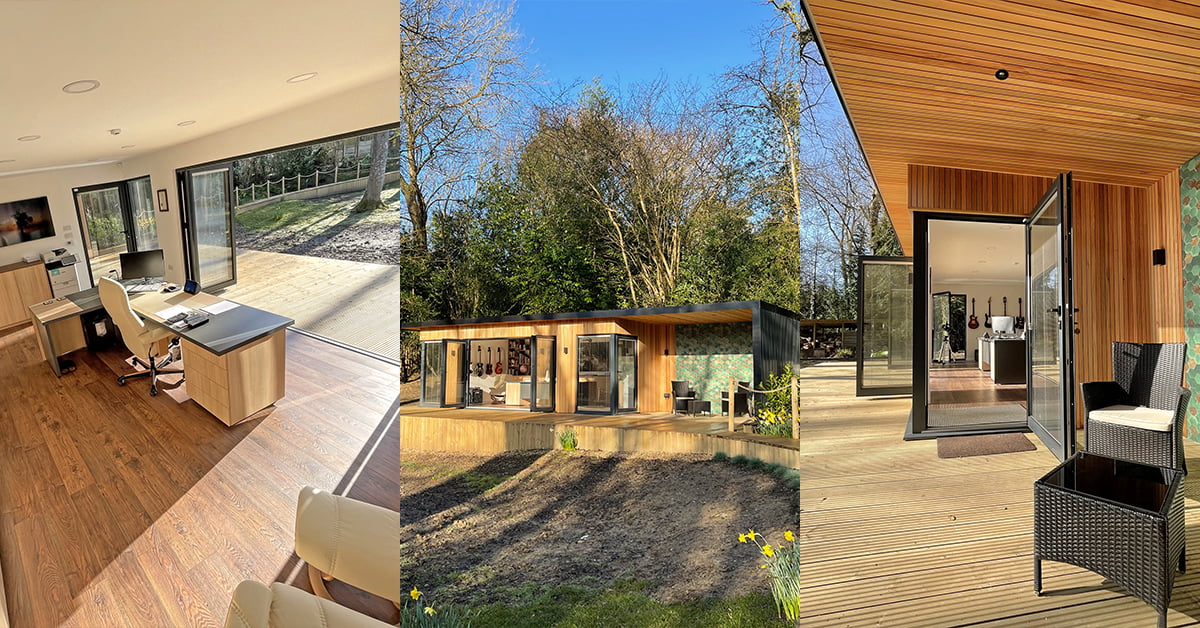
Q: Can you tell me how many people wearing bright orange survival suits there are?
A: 0